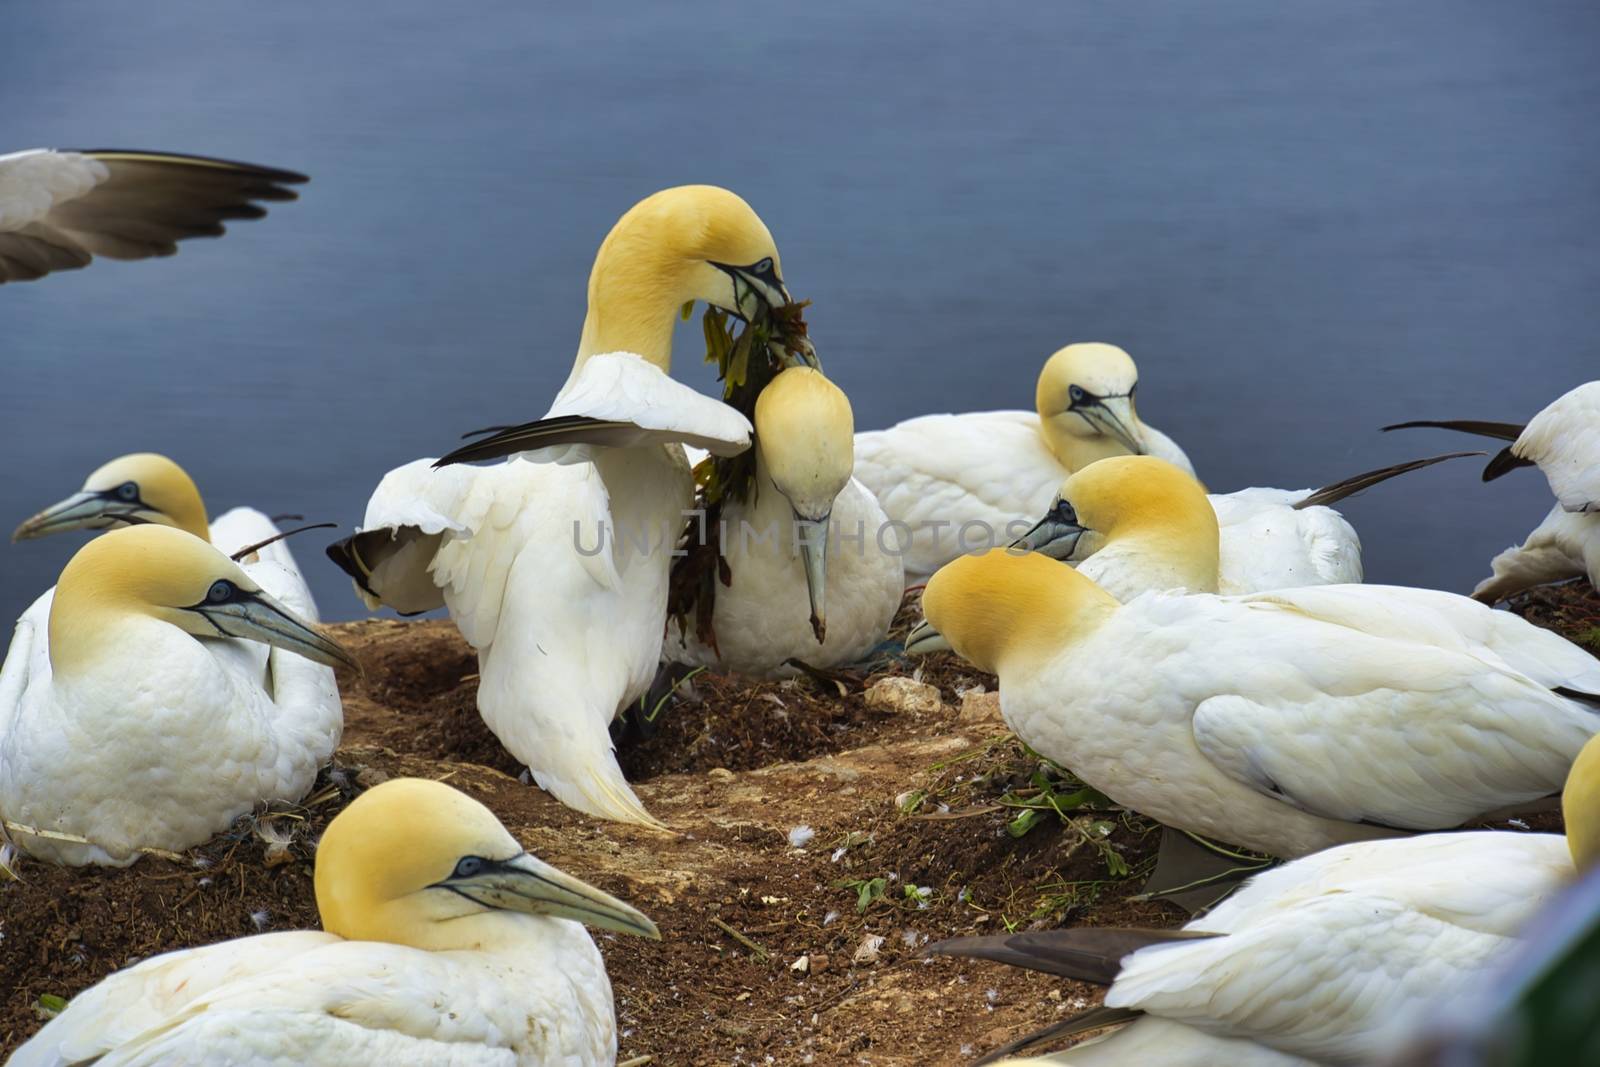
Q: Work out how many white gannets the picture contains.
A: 11